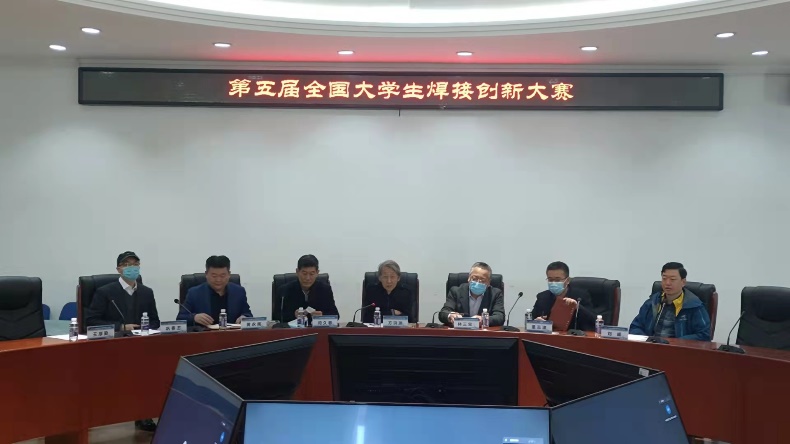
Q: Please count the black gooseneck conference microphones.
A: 9